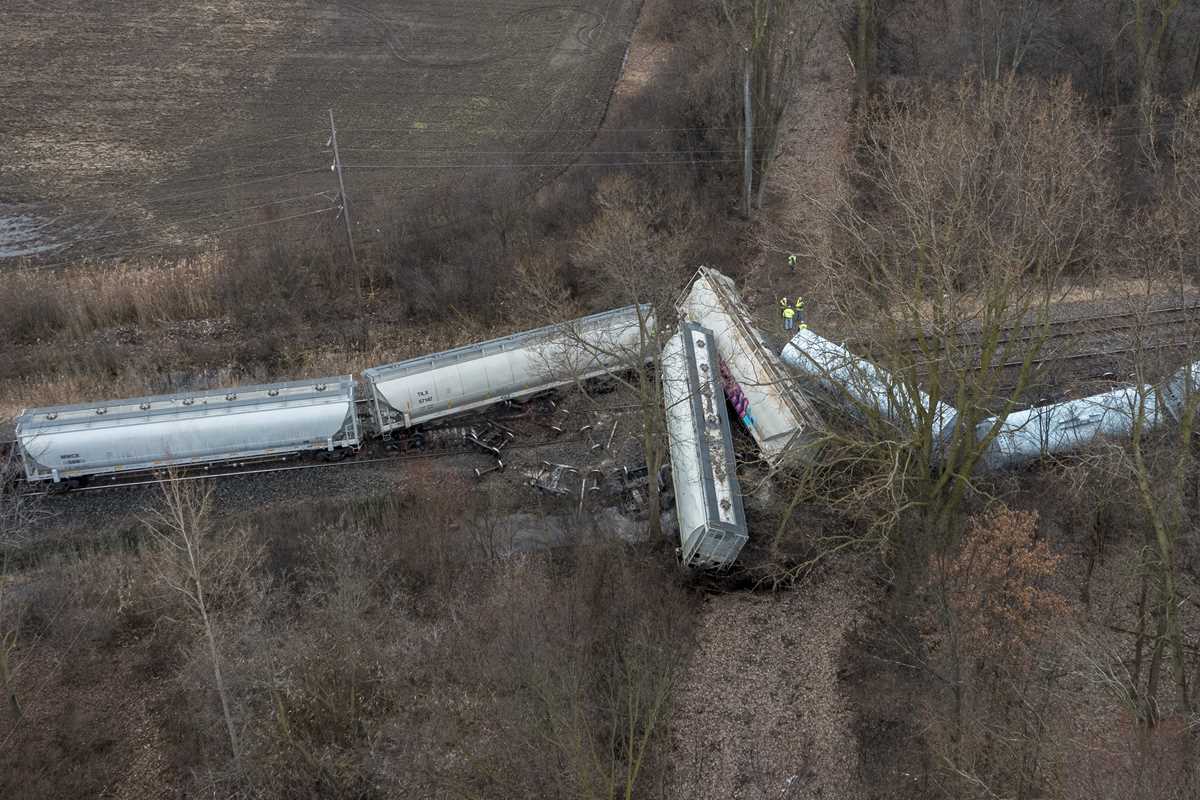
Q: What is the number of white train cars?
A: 7